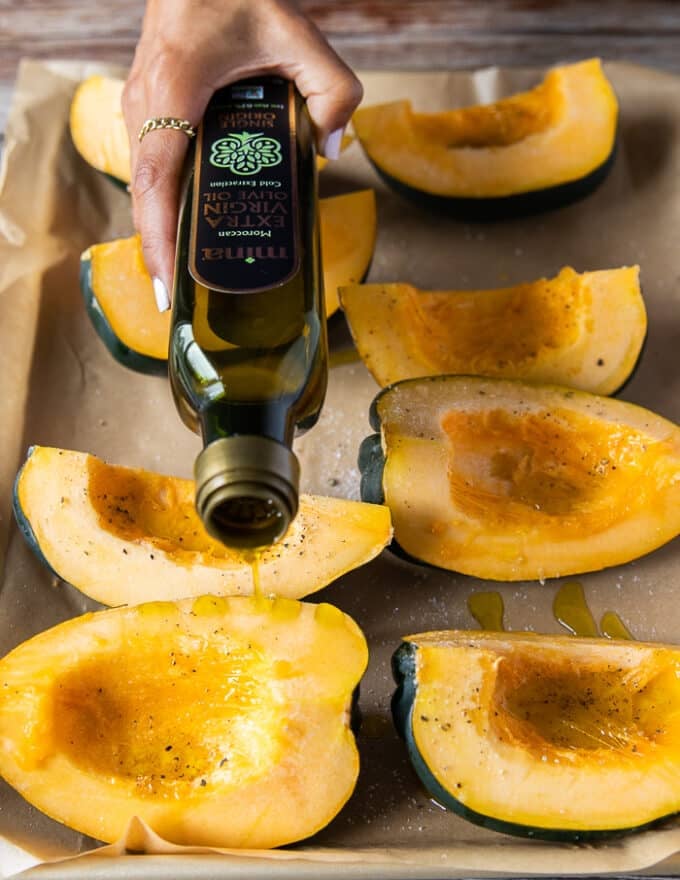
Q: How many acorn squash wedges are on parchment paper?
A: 8